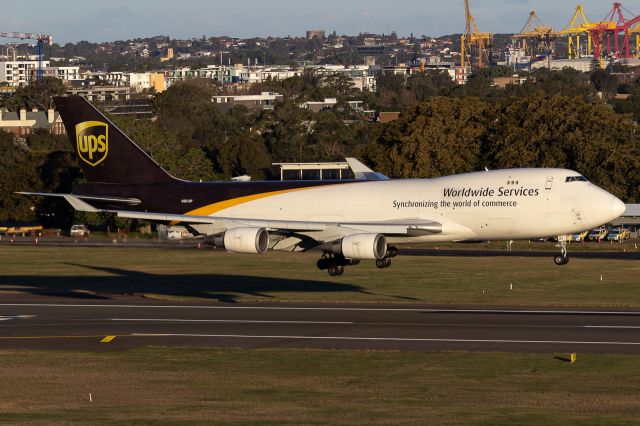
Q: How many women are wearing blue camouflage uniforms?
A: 0